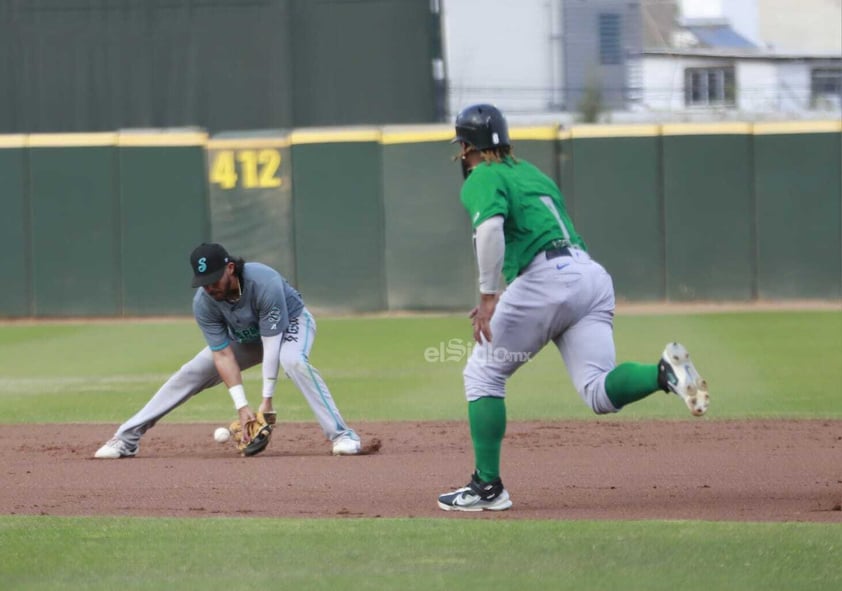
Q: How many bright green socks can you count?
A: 2